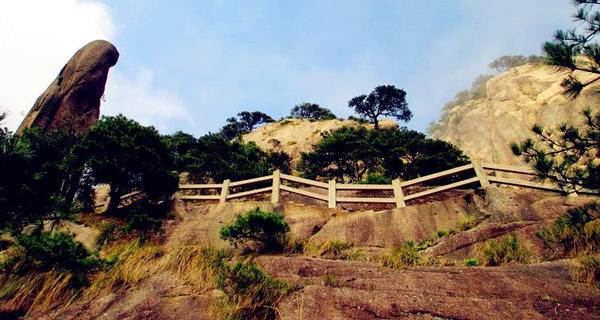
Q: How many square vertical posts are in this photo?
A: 5